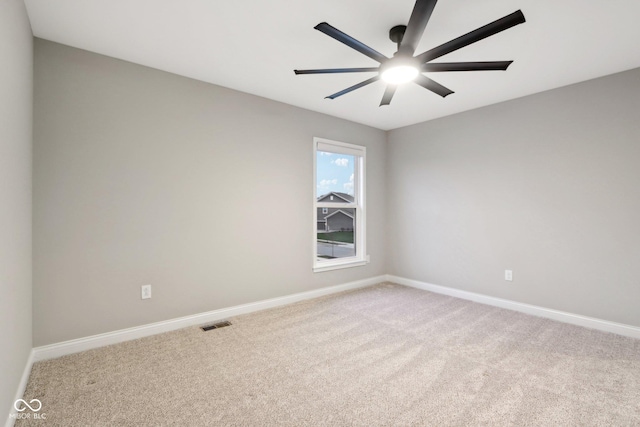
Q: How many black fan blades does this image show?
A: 8